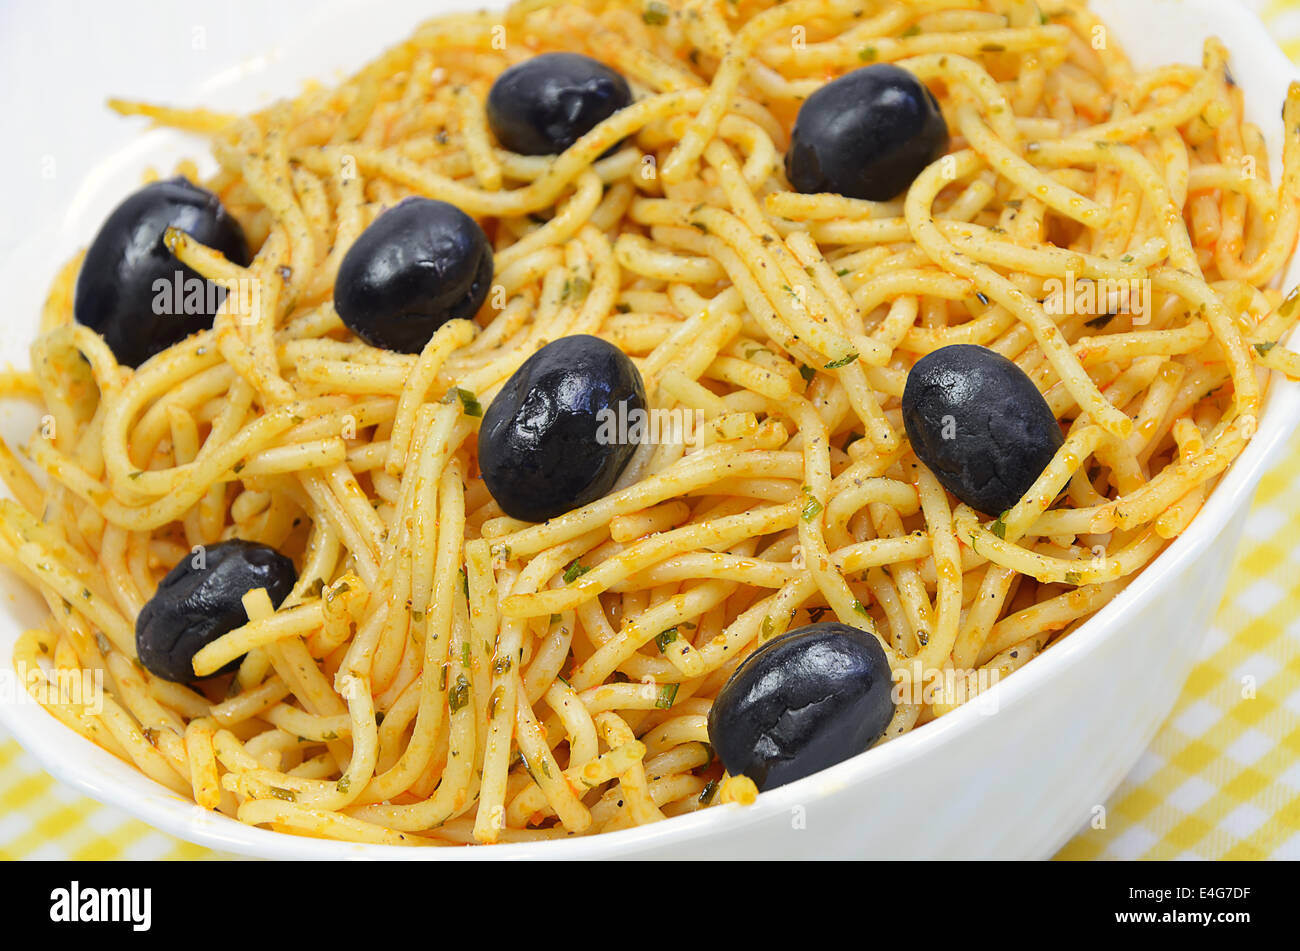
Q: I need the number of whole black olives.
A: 8